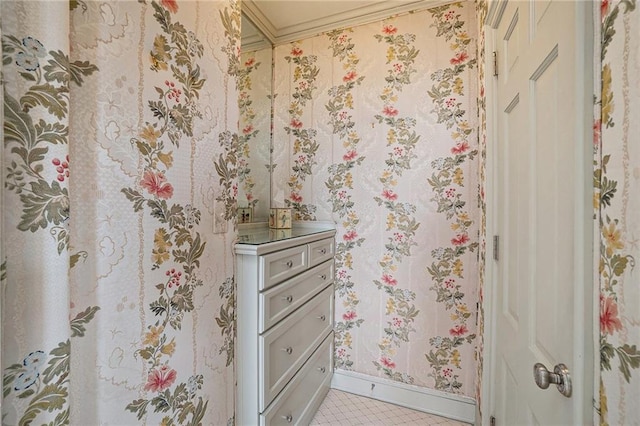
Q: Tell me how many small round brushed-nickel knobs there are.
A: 8